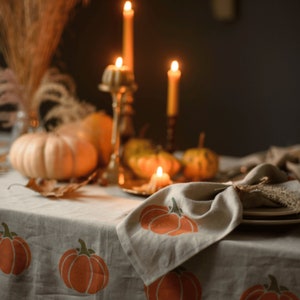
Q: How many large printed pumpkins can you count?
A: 5